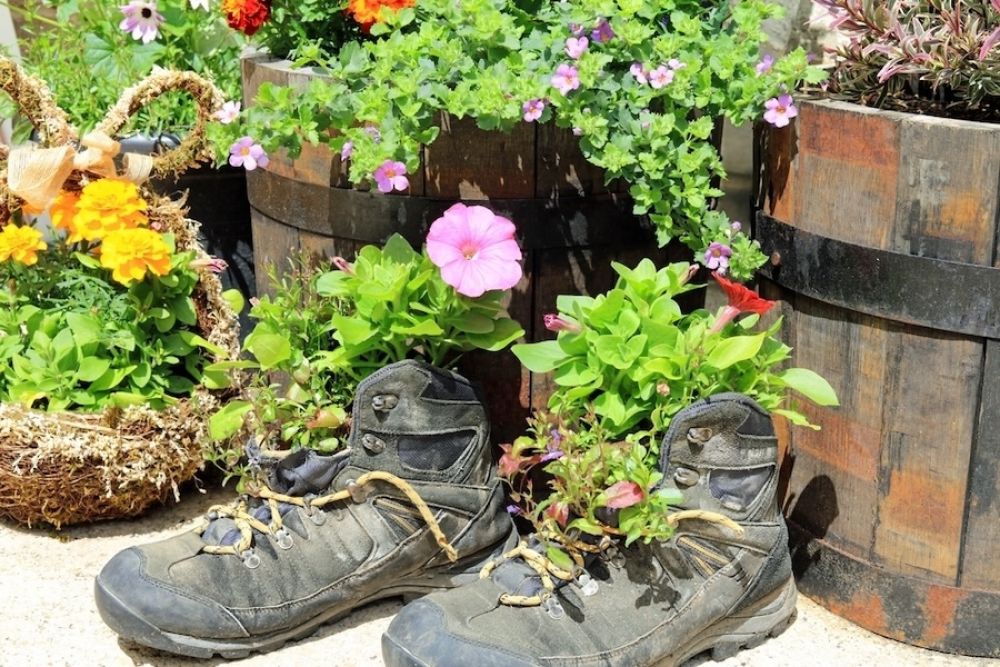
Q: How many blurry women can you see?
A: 0